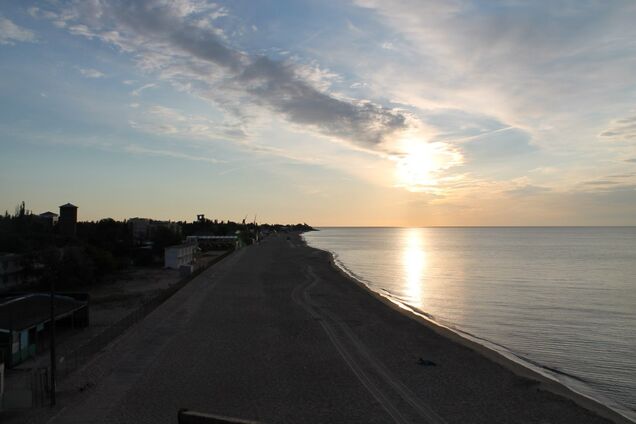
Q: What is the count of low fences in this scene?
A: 1